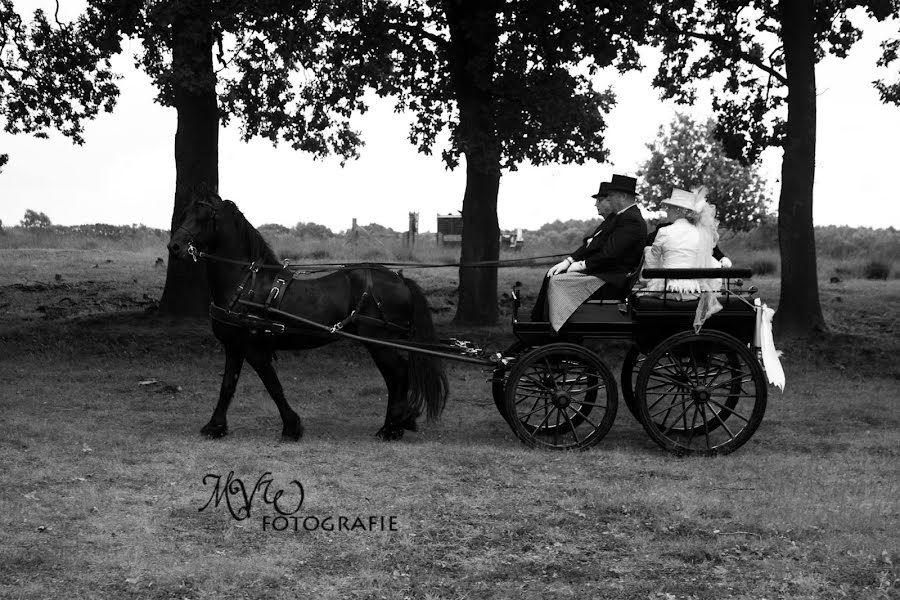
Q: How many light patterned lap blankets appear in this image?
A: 1